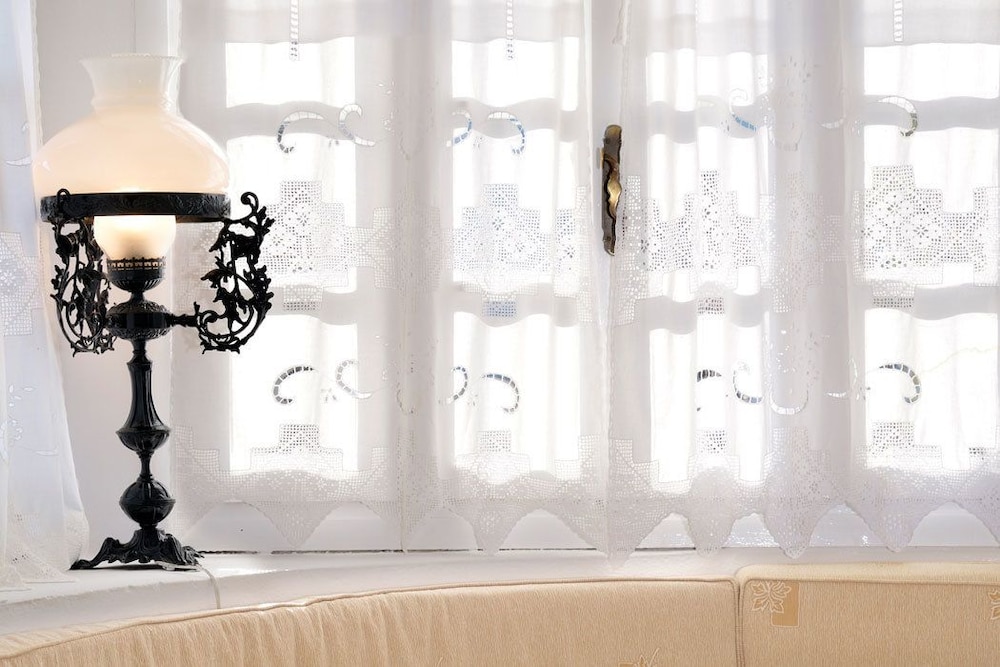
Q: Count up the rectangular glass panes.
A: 12